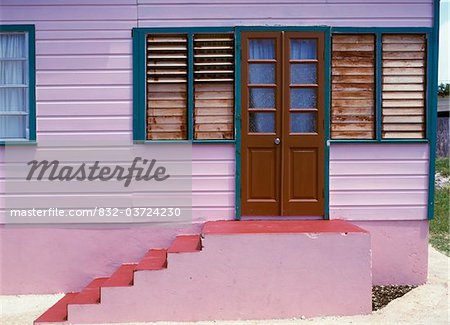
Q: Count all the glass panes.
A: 12